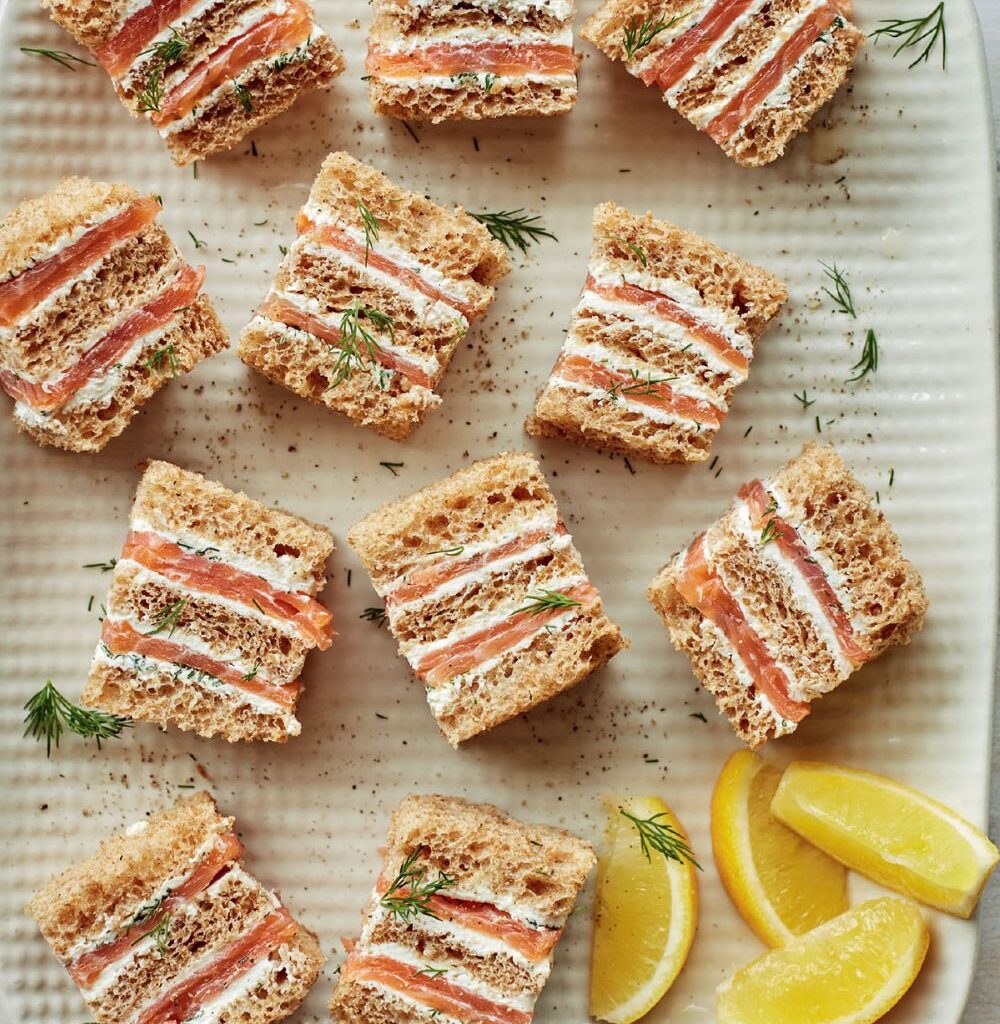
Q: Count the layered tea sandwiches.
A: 11